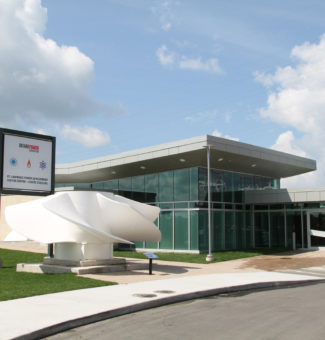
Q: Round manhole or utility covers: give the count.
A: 2